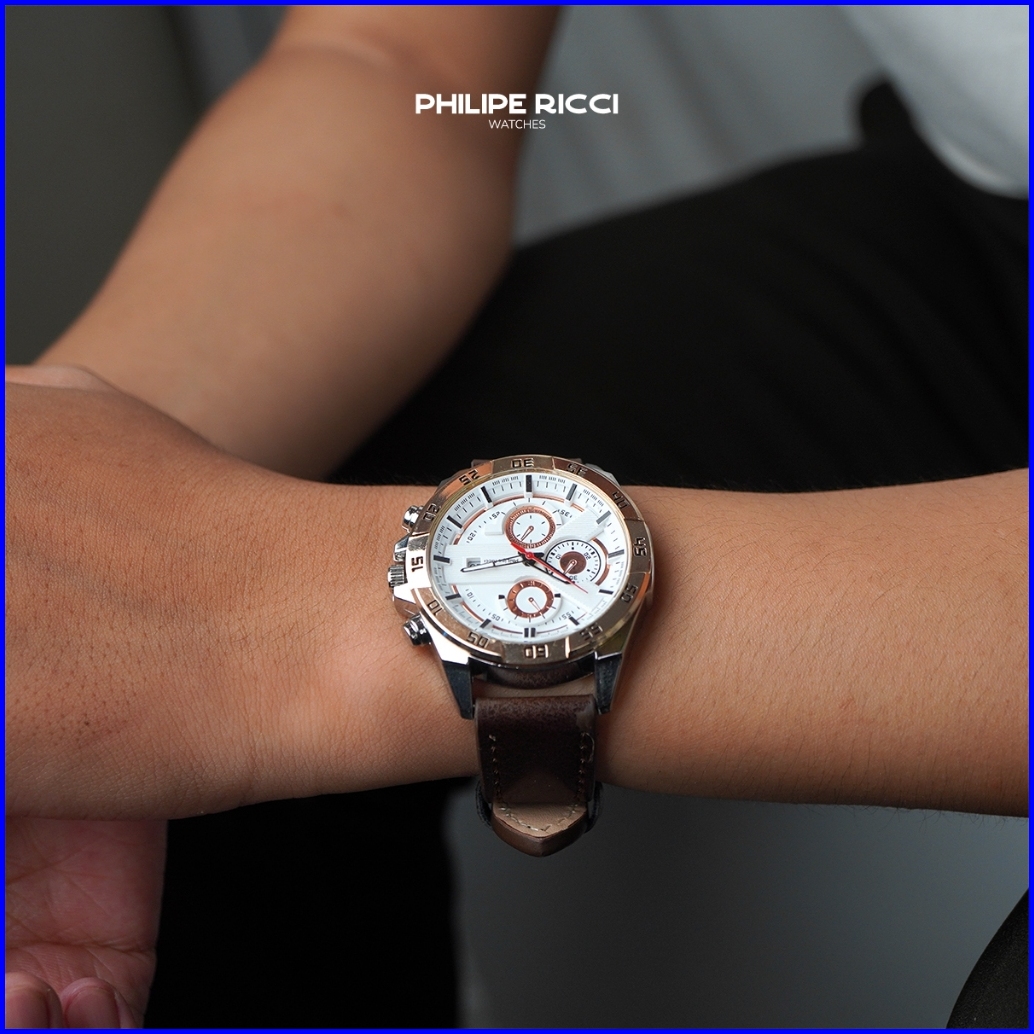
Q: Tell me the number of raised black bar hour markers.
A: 12